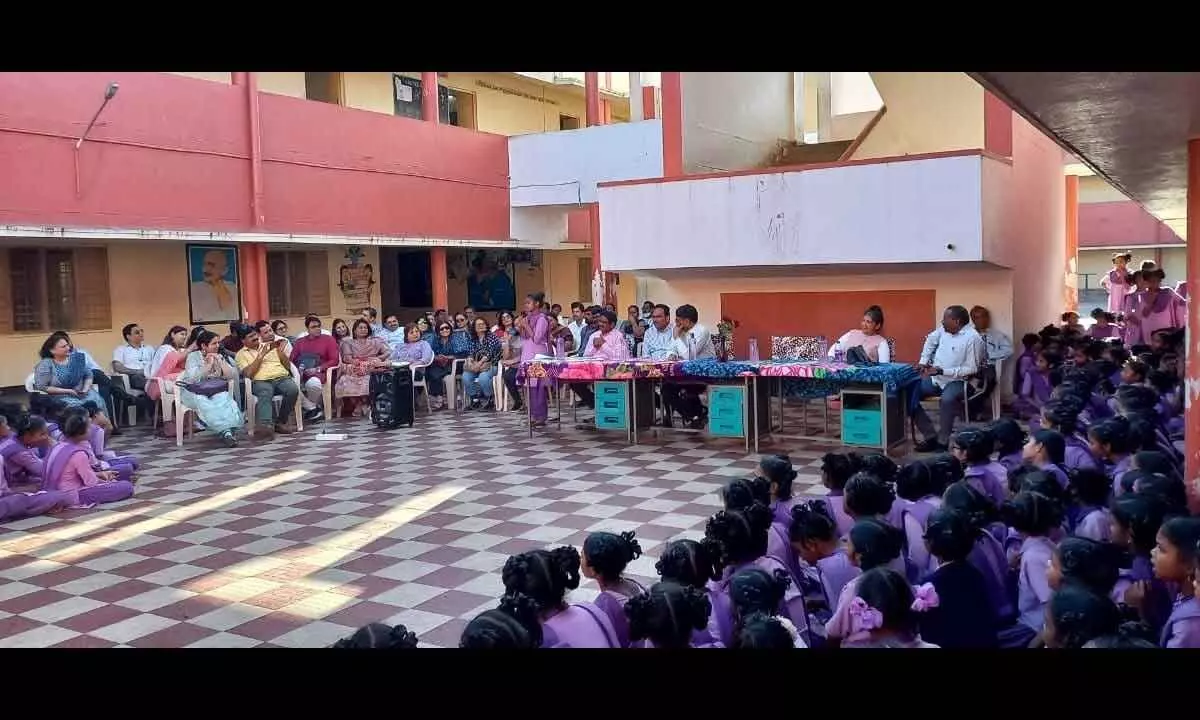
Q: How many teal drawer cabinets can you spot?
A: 3